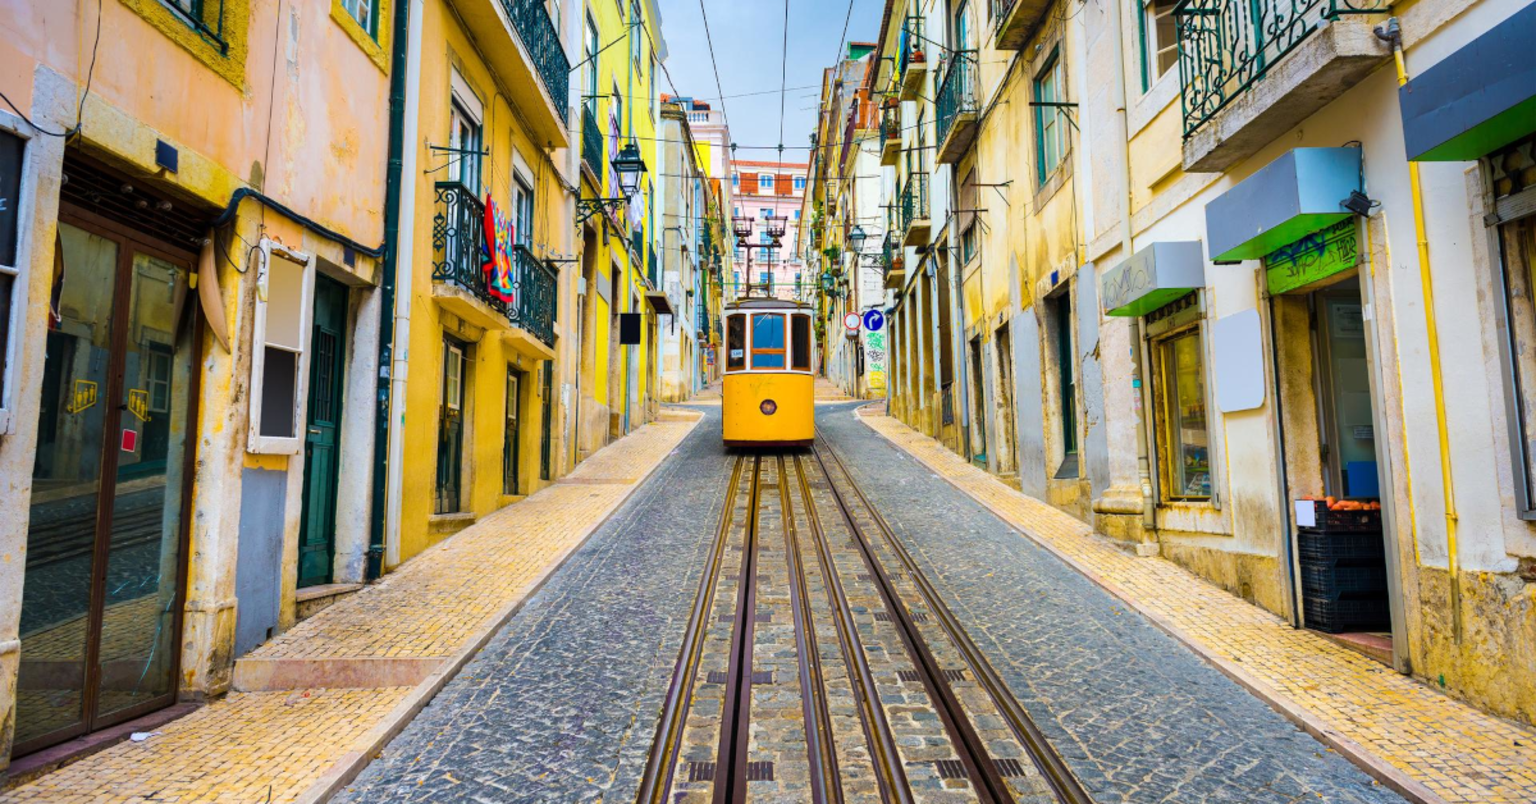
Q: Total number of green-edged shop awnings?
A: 3